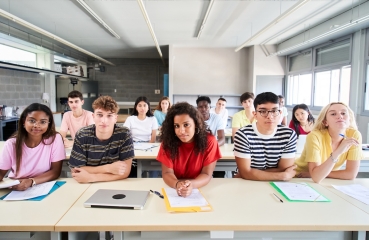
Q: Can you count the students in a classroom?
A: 13